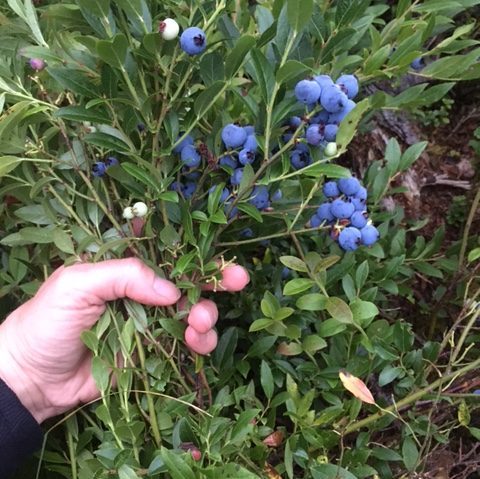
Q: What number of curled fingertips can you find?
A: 3